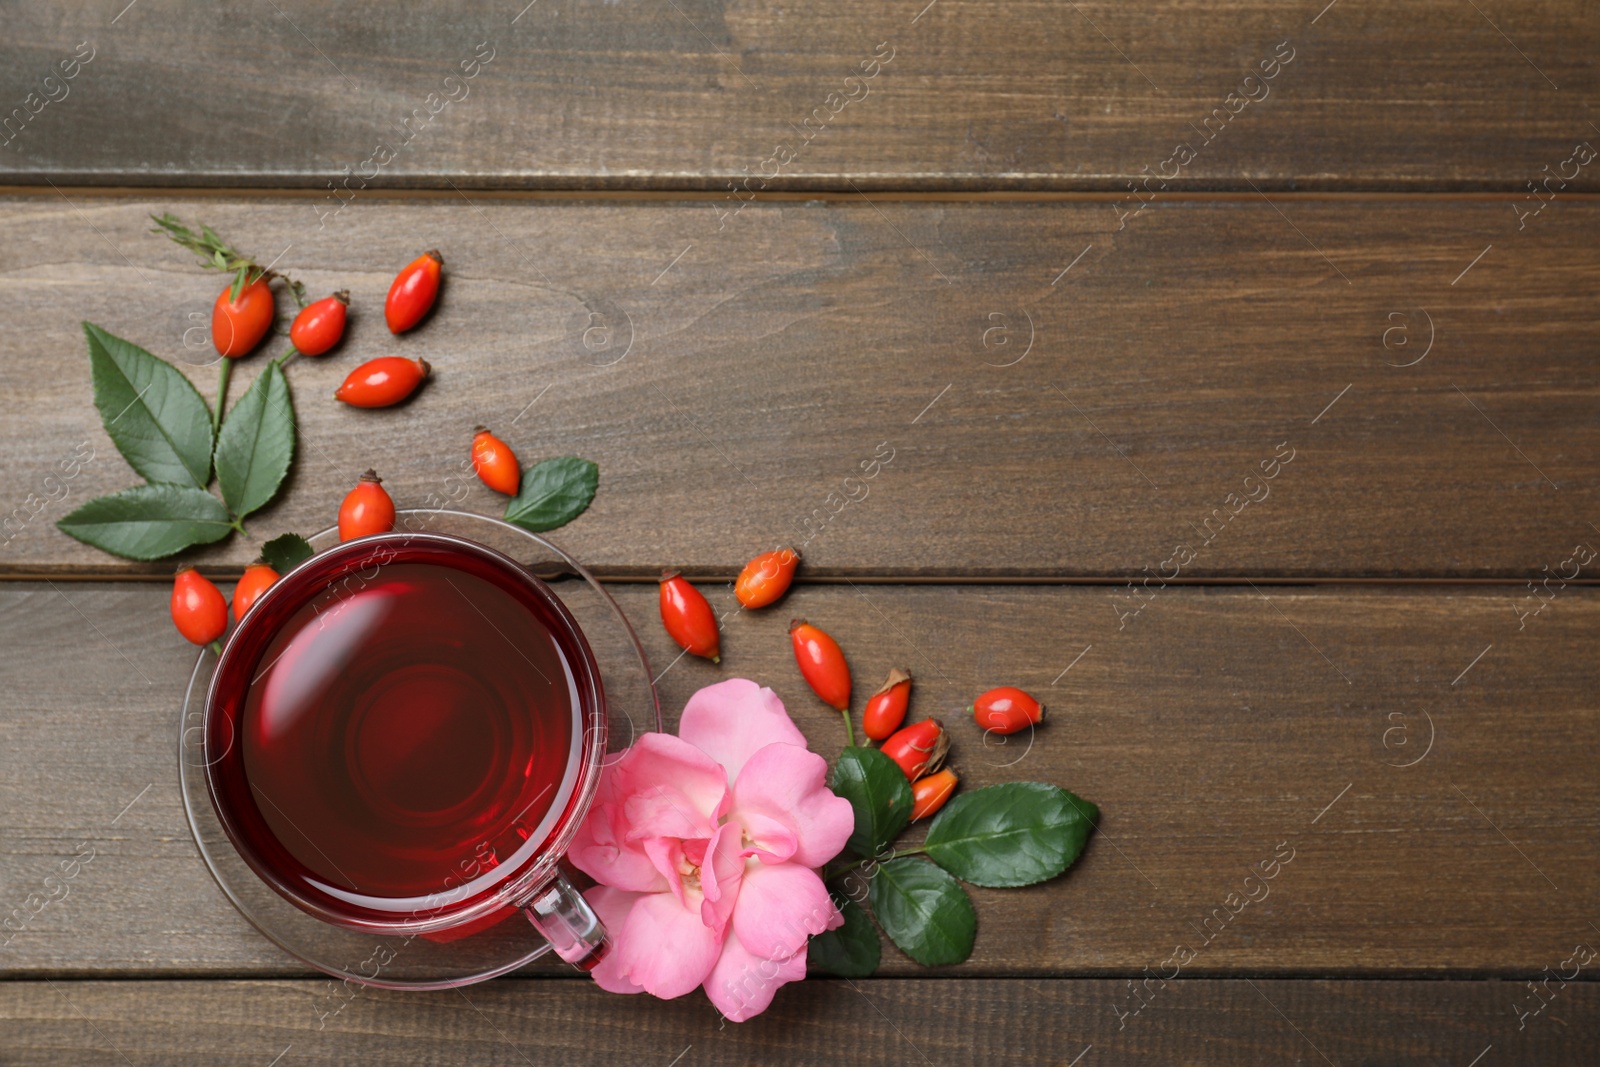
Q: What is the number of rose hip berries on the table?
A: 15